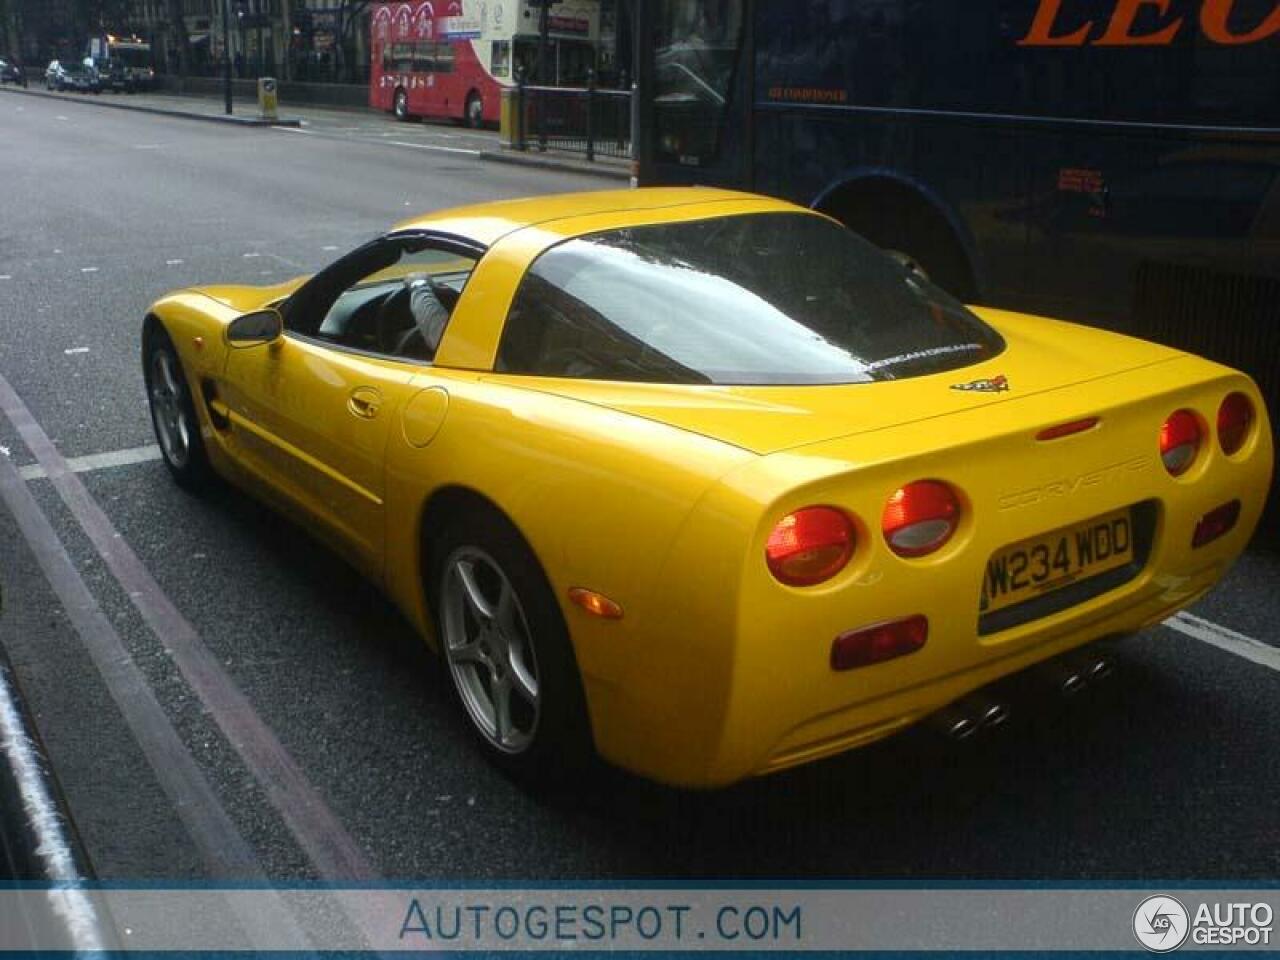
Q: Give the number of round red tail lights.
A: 4